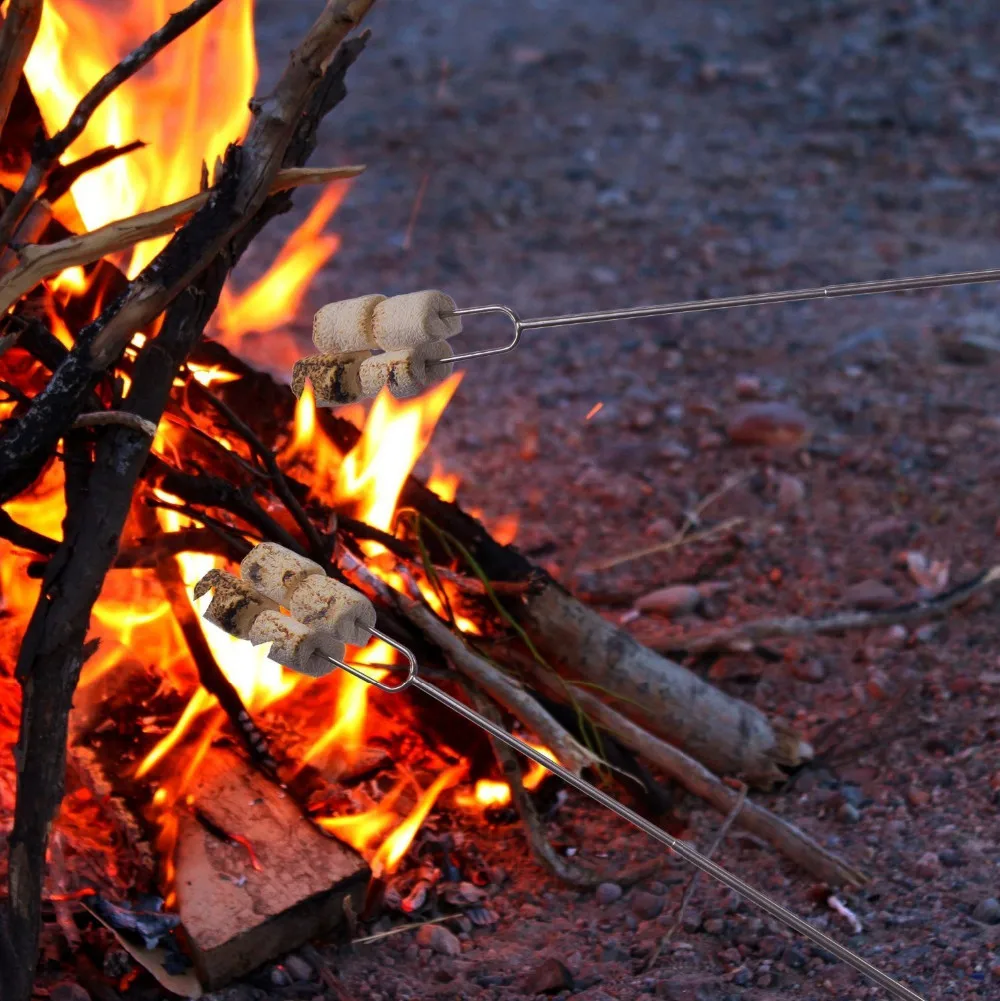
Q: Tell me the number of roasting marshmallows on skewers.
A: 8